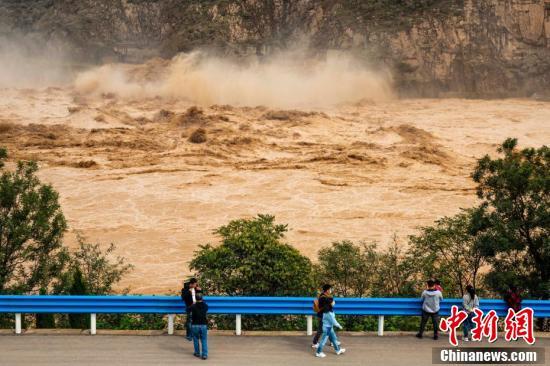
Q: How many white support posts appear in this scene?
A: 6